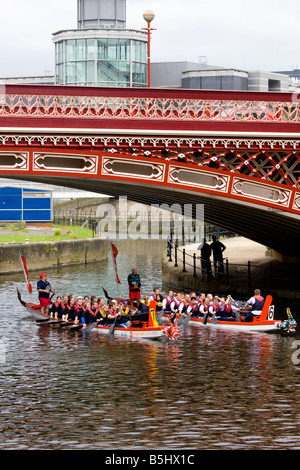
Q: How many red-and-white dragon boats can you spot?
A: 2